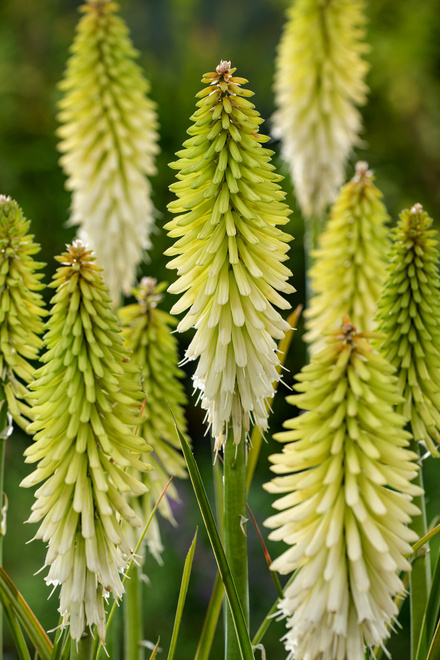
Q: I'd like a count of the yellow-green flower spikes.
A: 9